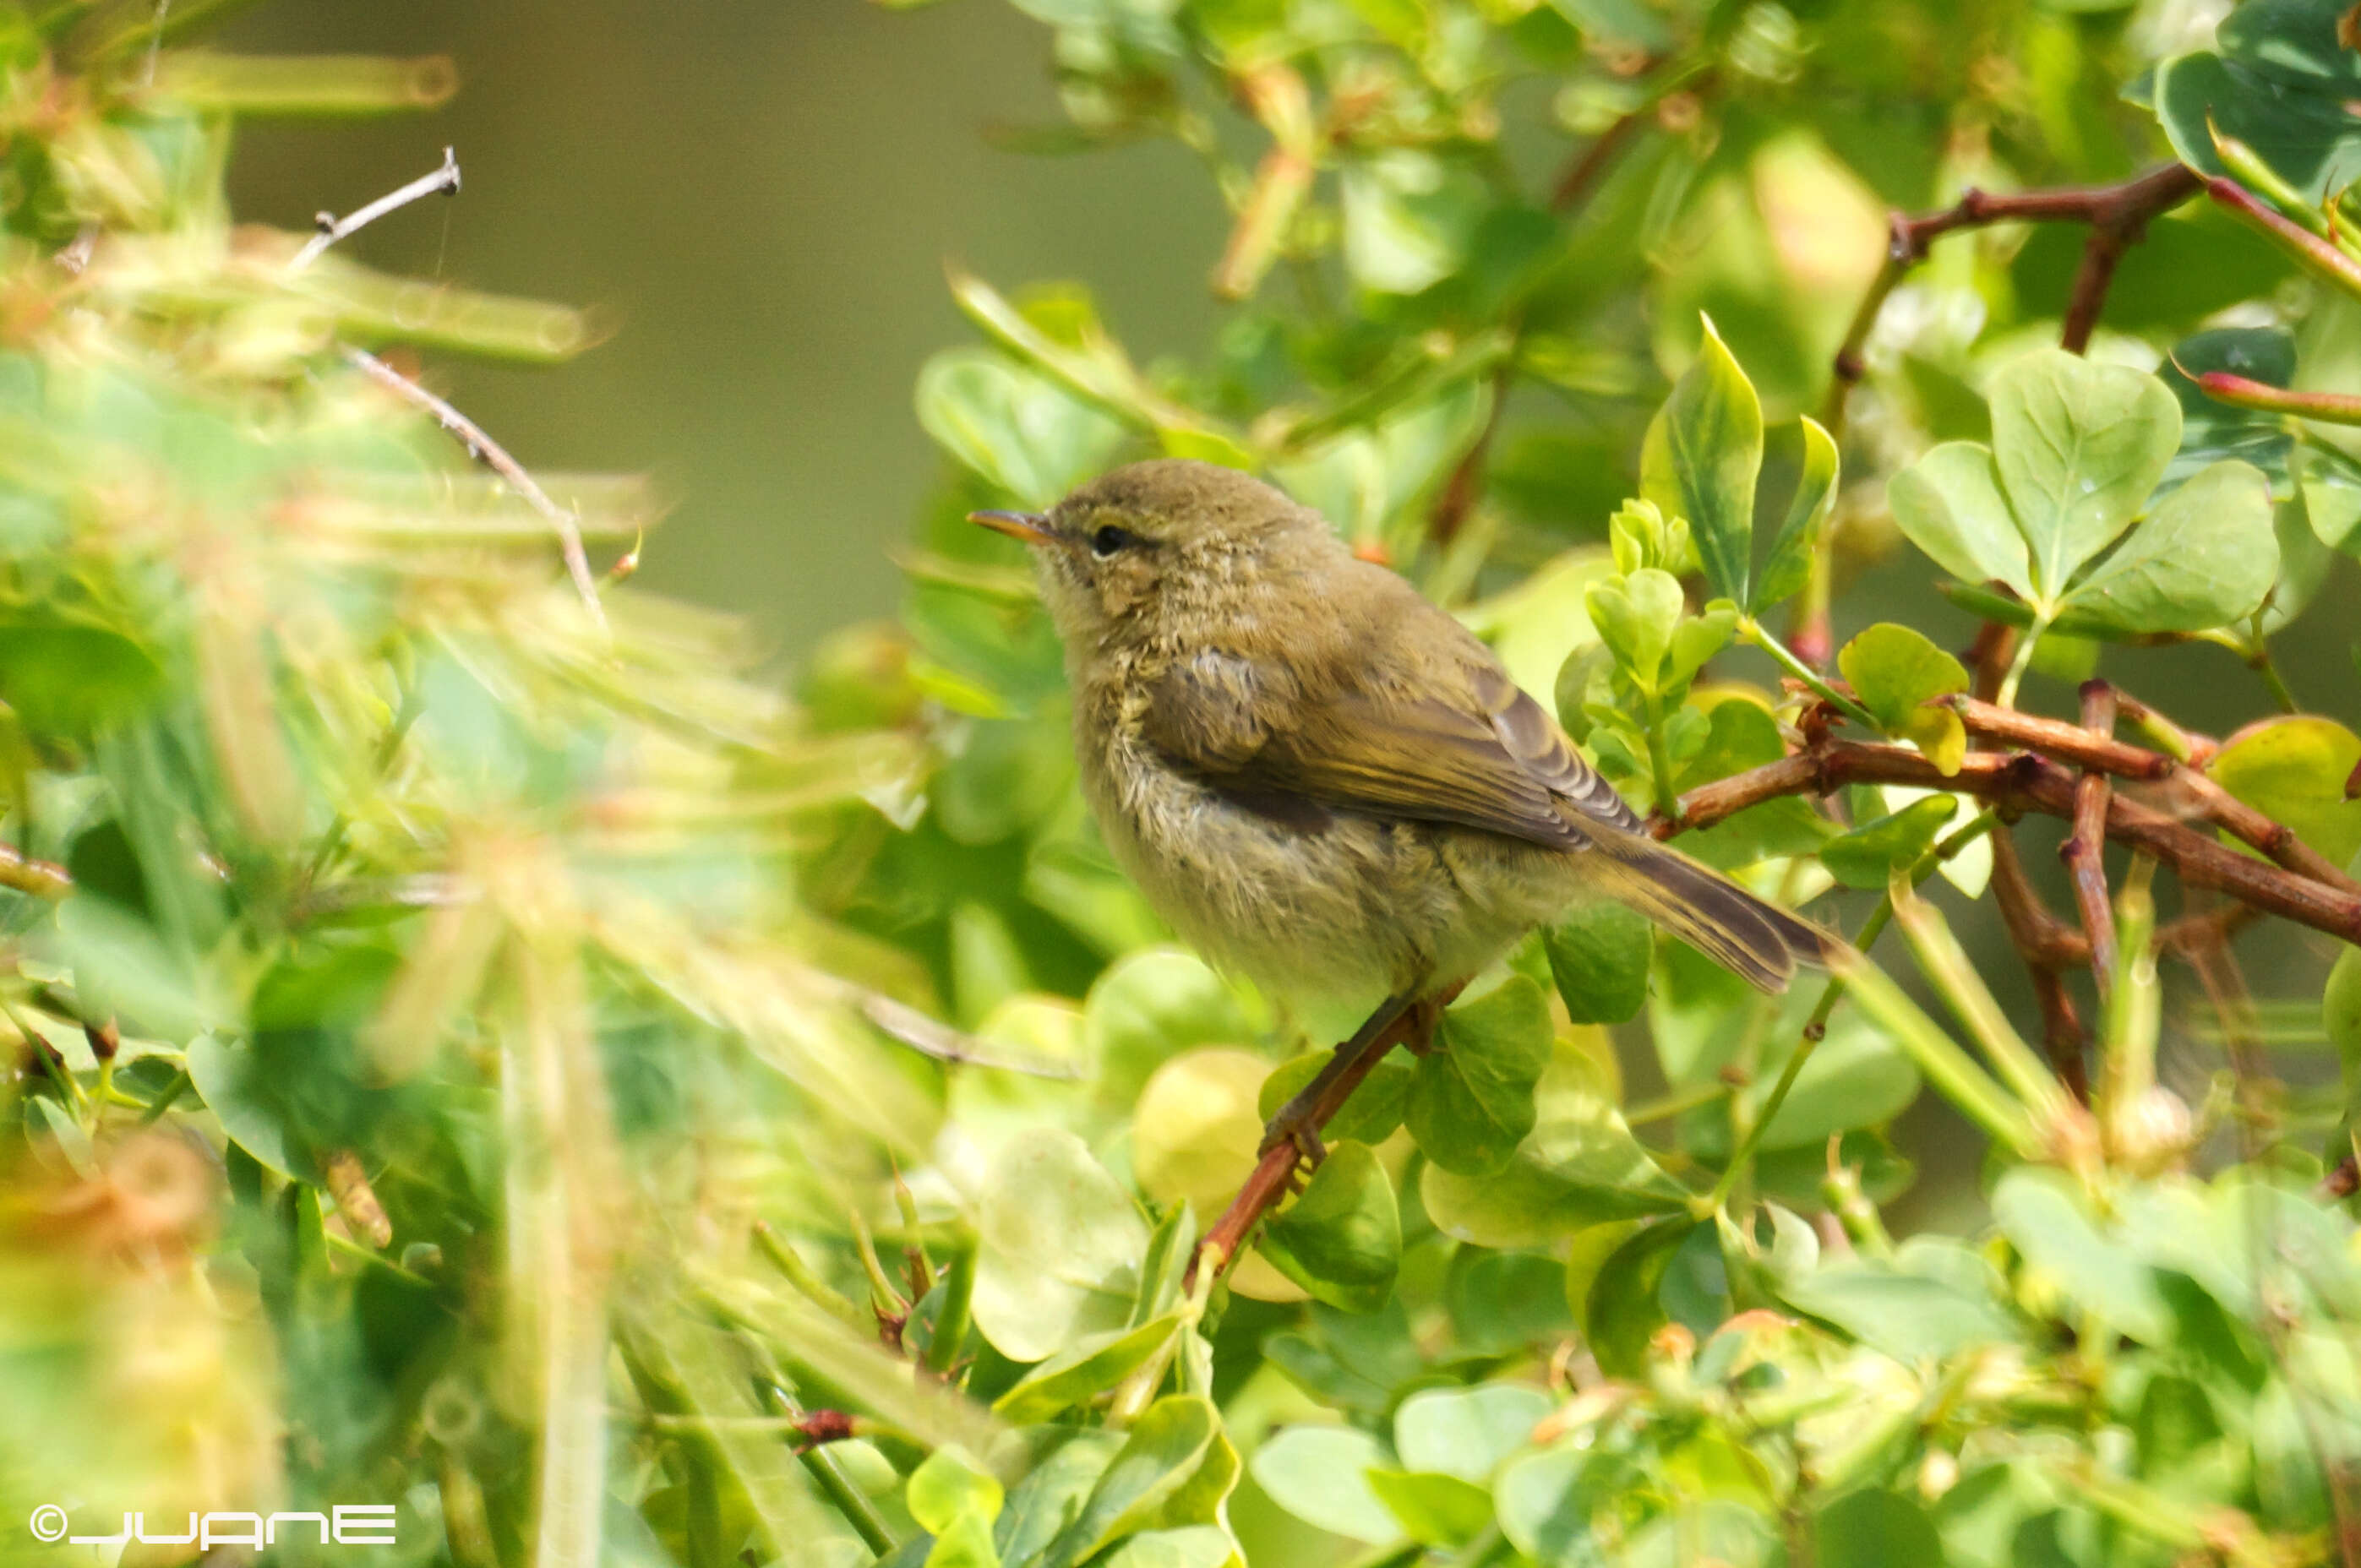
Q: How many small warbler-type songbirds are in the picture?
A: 1